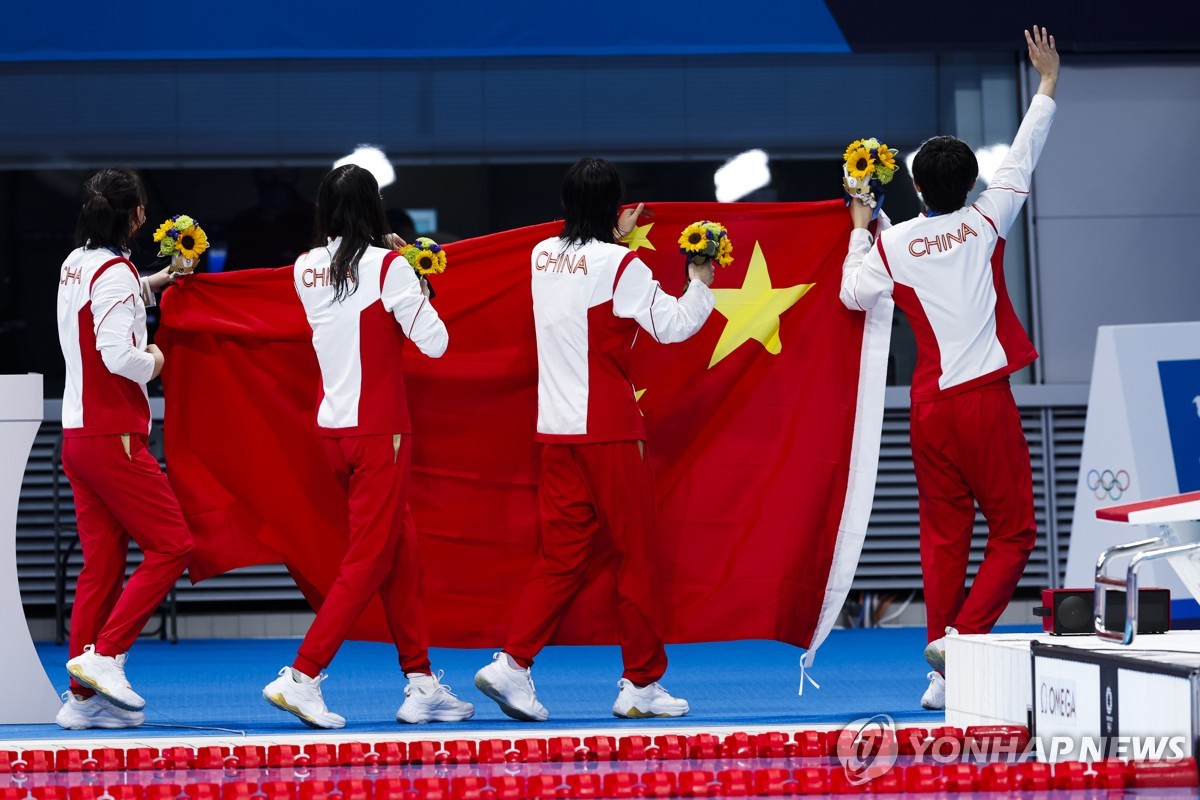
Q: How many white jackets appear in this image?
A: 4